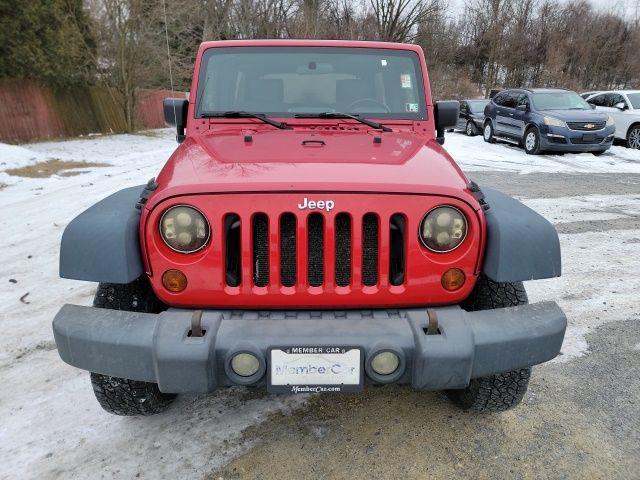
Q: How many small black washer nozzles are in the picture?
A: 2